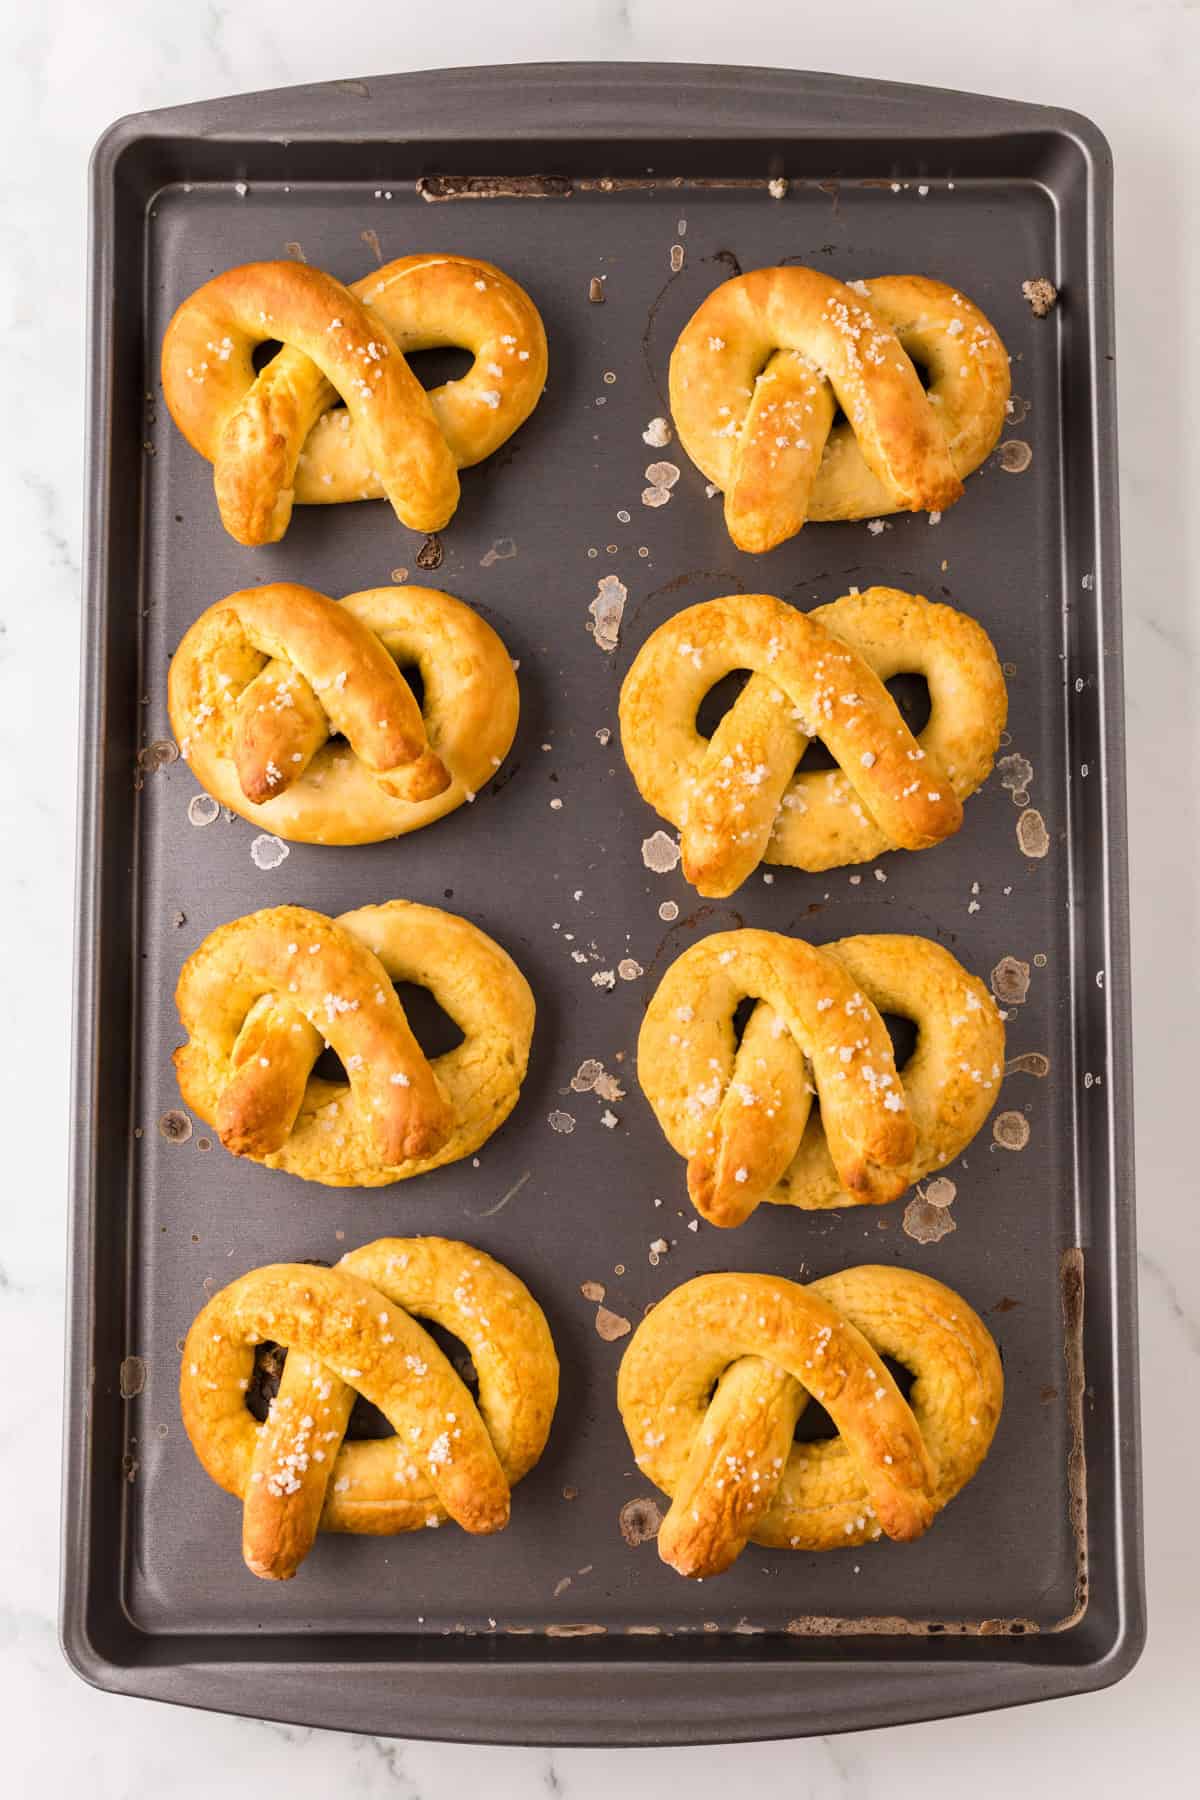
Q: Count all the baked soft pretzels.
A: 8